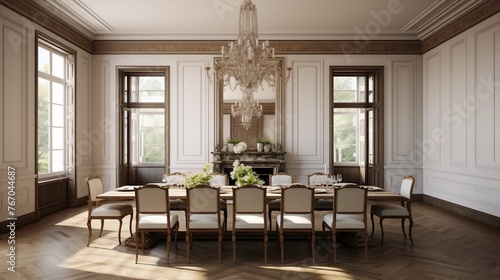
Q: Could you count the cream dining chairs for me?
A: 11